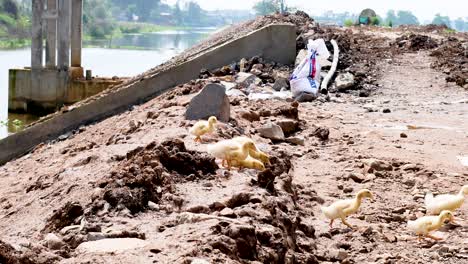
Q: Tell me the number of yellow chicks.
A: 7